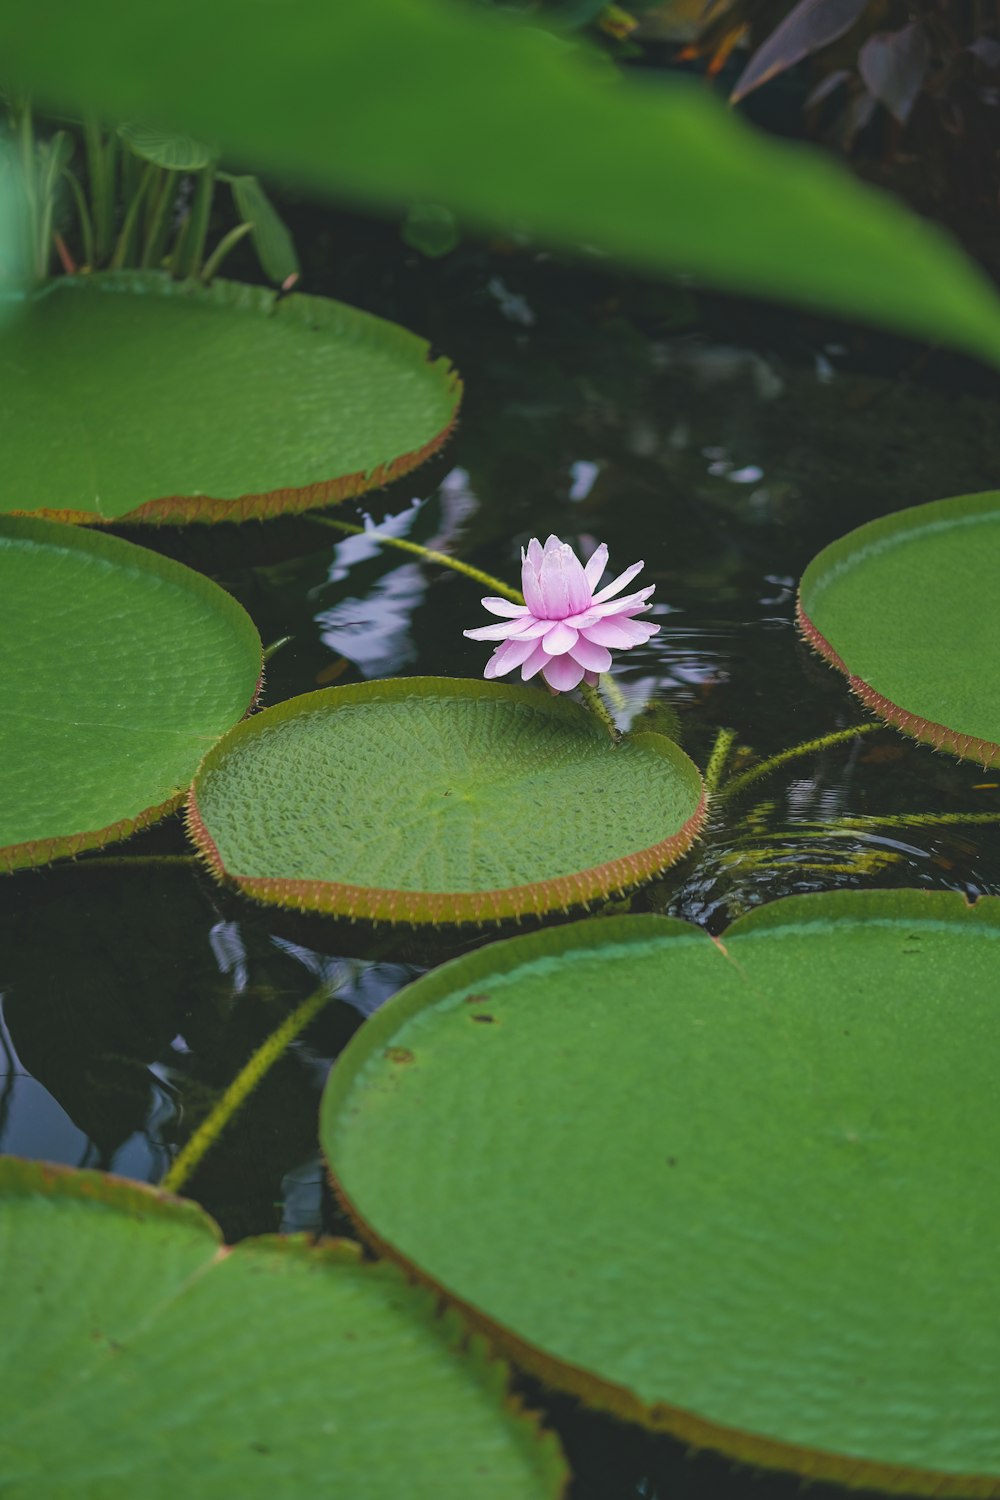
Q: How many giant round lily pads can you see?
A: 6